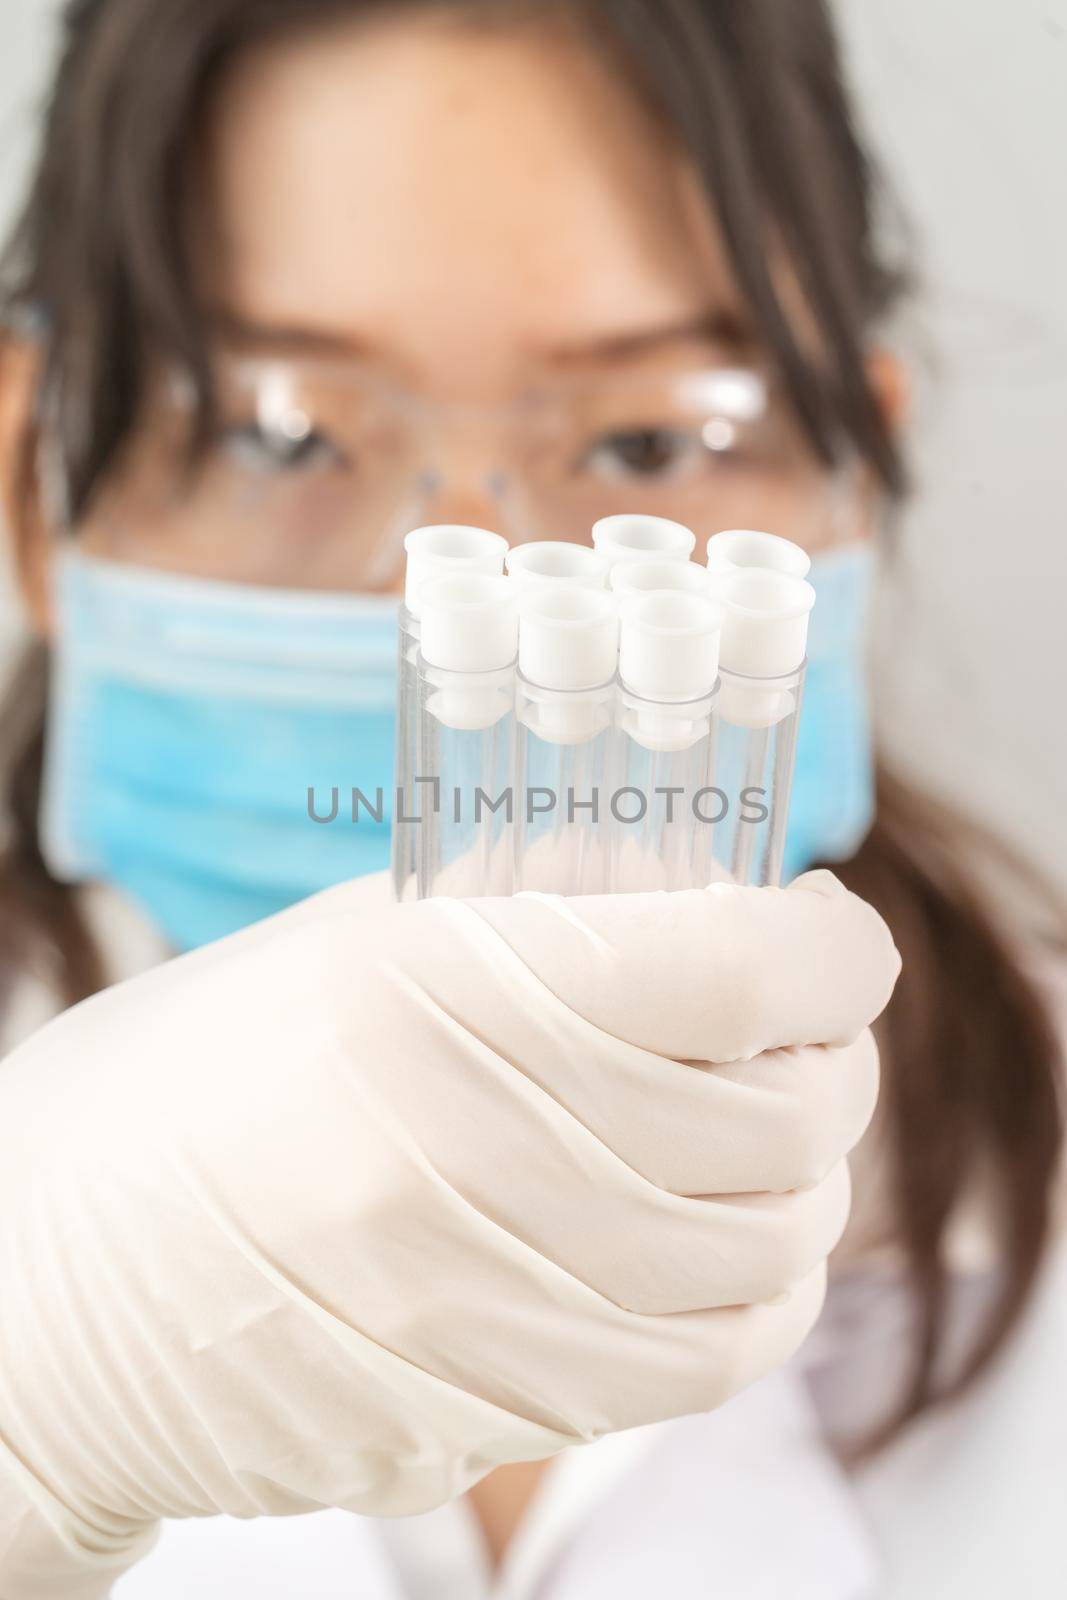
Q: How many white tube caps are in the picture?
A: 9